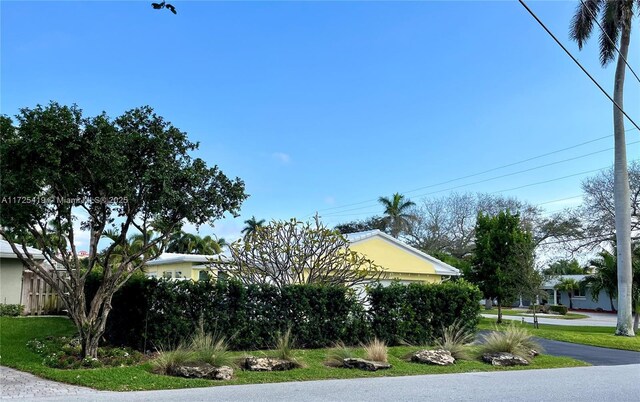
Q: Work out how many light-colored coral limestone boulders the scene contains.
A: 5